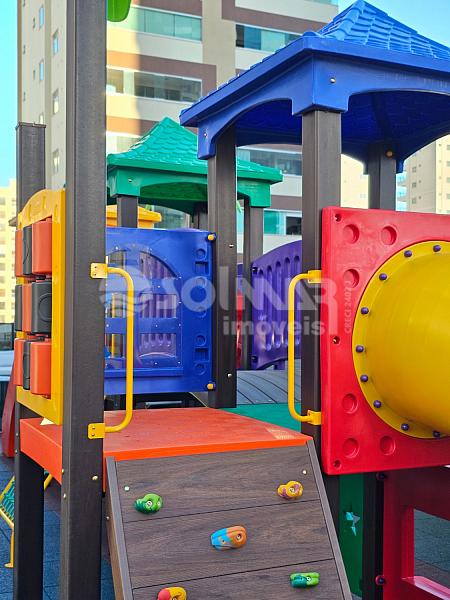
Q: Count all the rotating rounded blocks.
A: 9